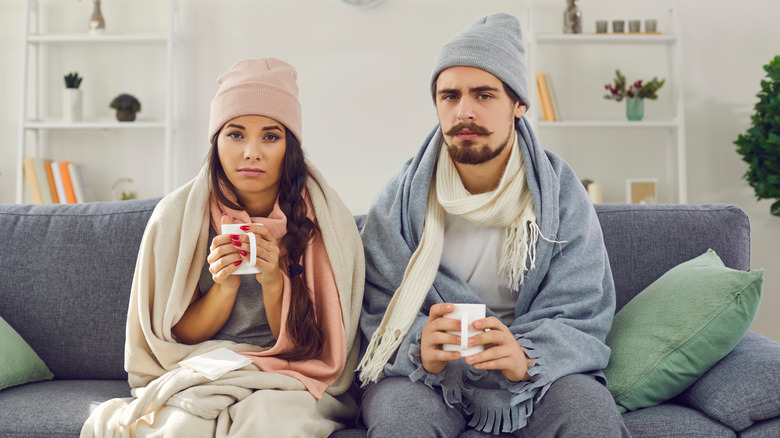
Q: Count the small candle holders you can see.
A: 4